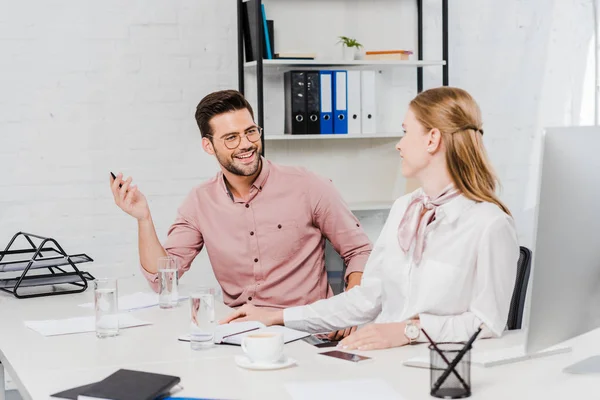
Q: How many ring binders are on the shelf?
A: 6